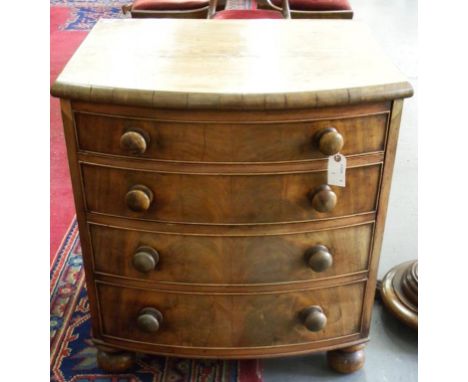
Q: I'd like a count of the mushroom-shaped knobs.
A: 8